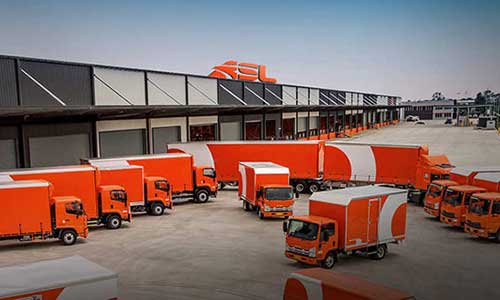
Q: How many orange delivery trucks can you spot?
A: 12